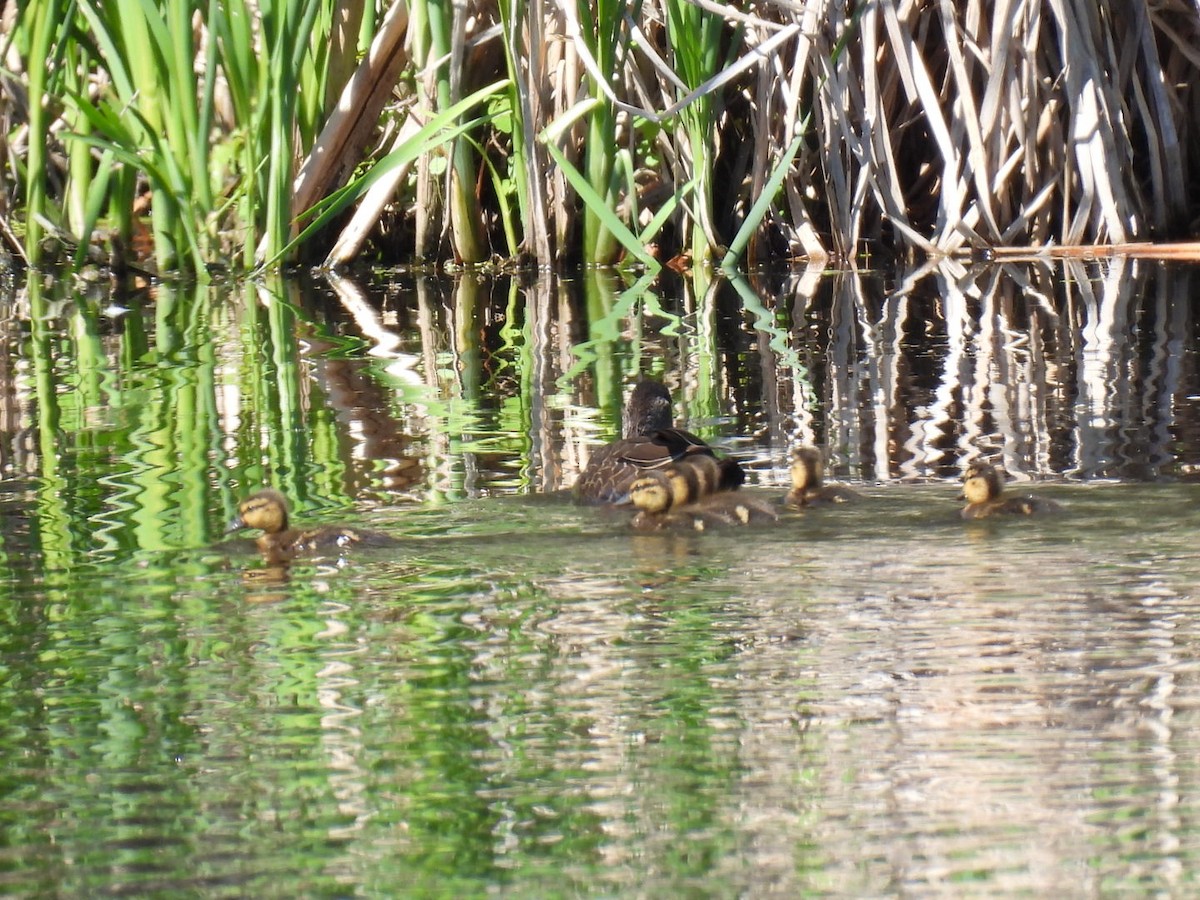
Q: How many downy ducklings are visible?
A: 6